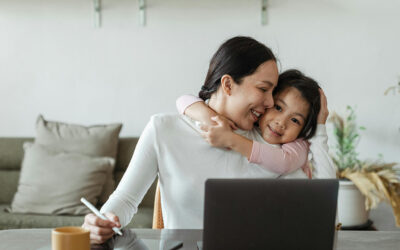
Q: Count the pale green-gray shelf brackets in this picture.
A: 3